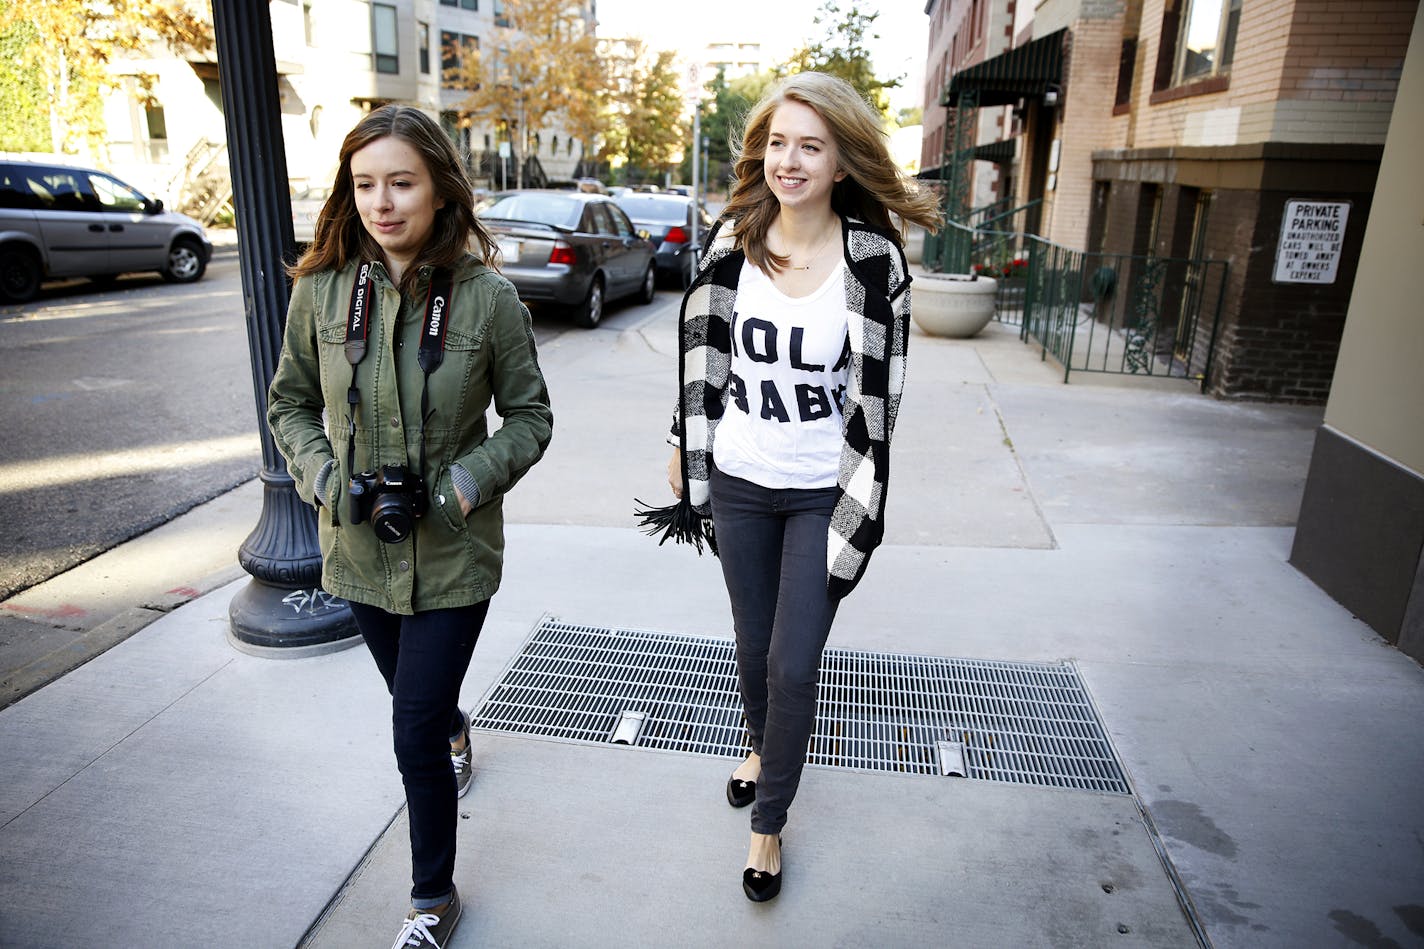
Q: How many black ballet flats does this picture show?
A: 2